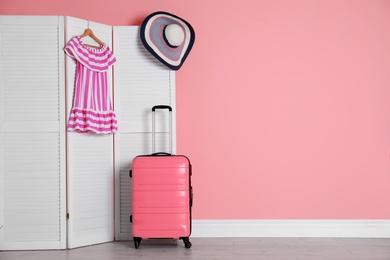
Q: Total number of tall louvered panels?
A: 3